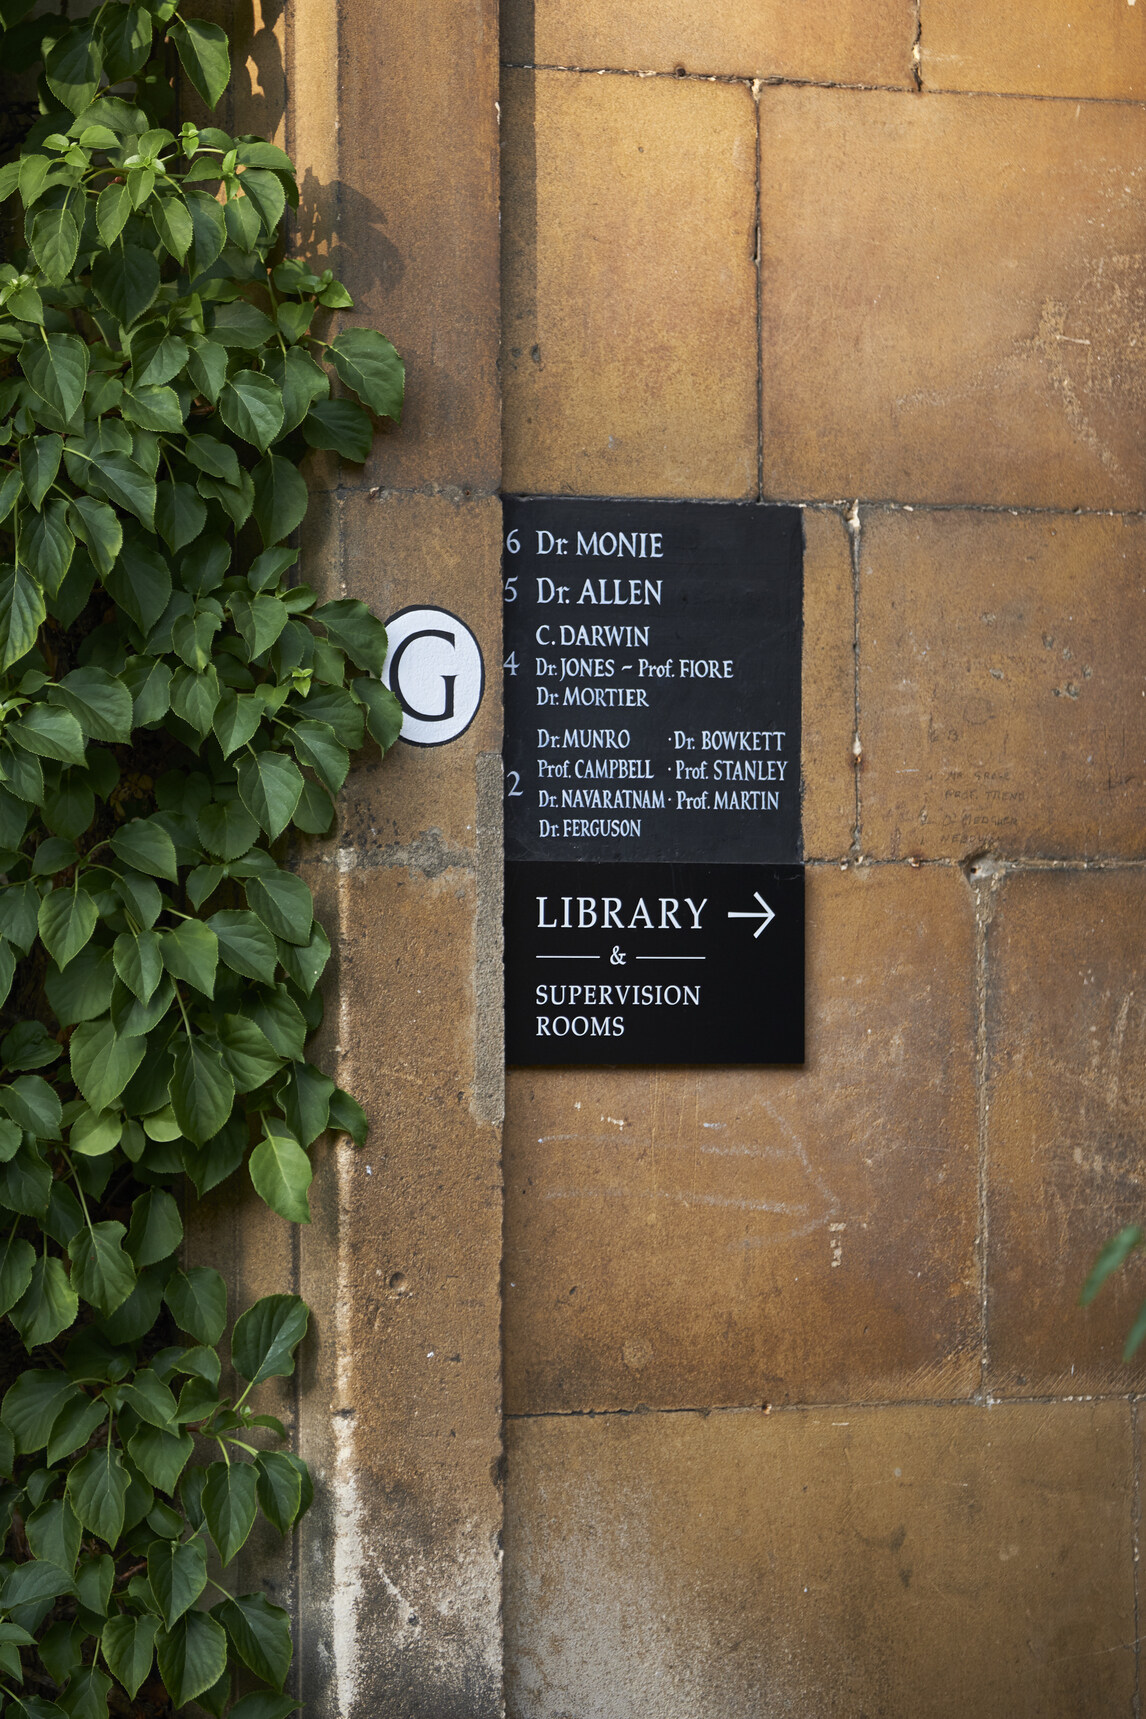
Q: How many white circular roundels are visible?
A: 1